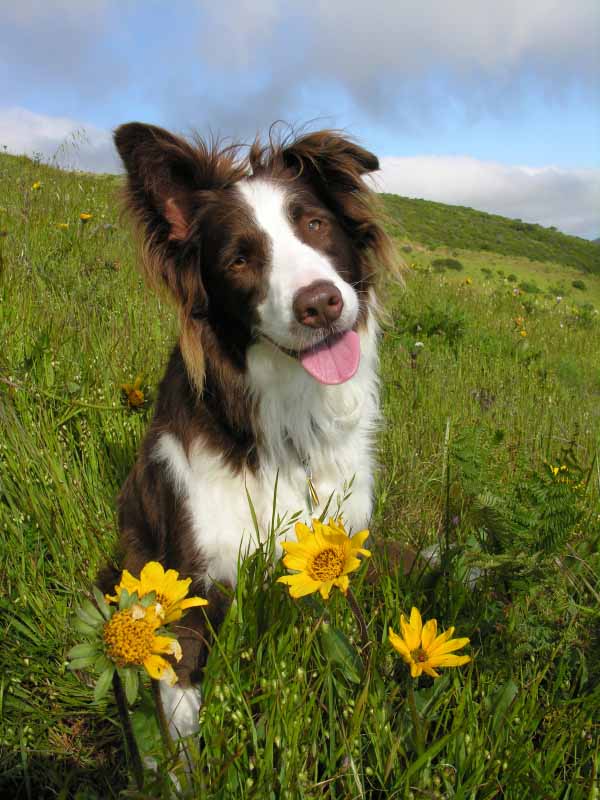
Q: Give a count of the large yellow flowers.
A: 4